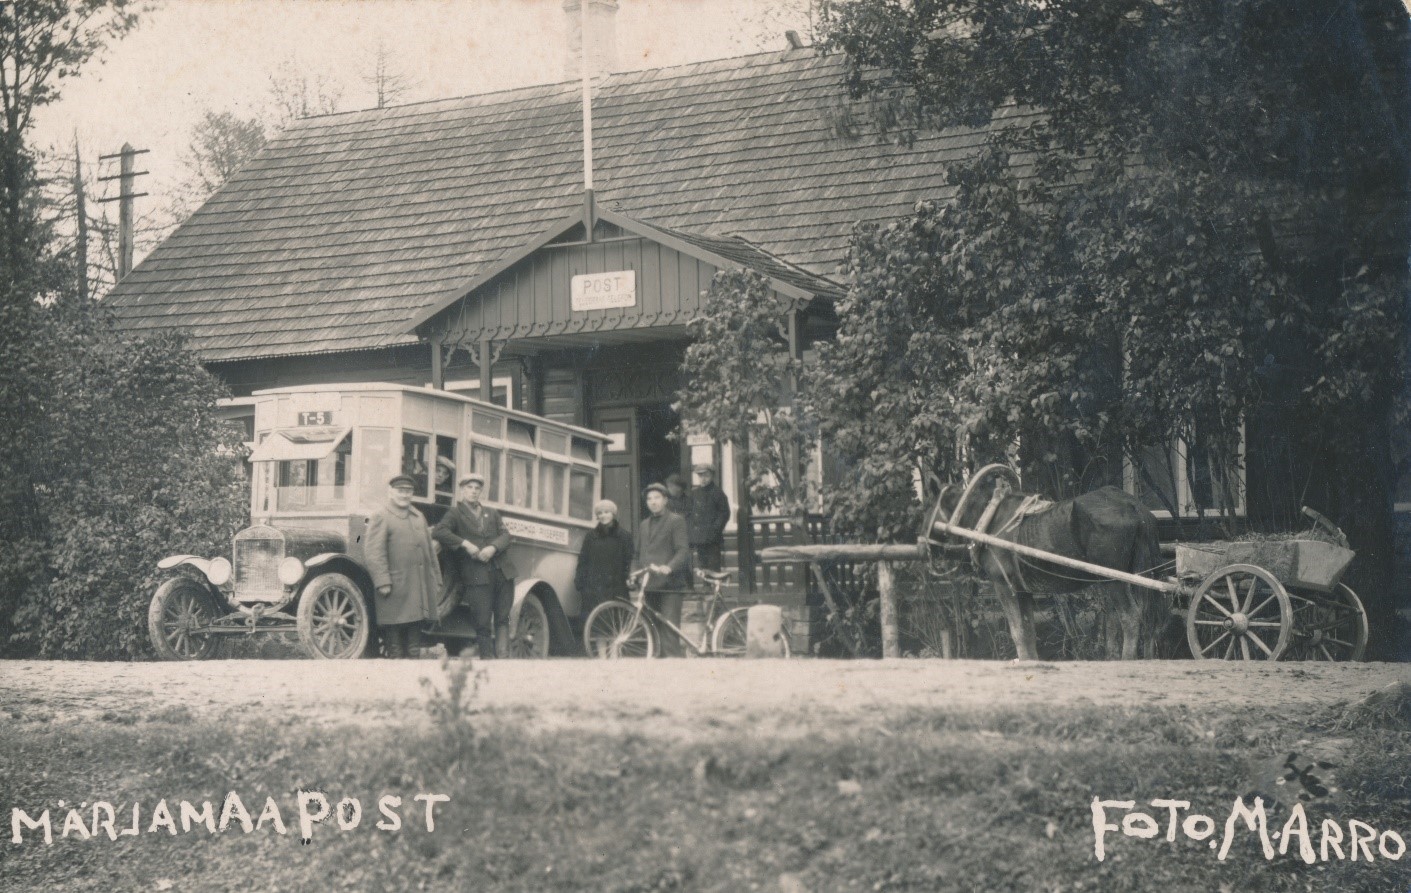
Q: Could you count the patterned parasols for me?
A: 0